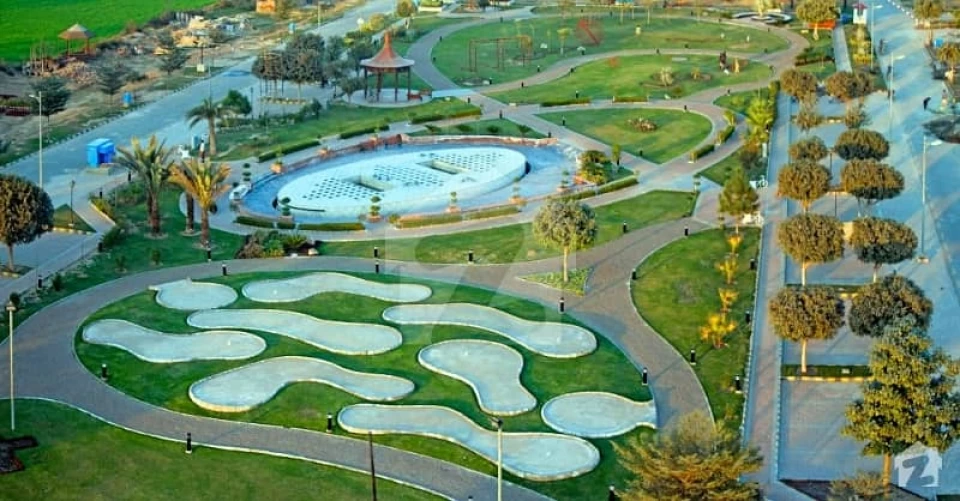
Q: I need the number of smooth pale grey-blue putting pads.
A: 9